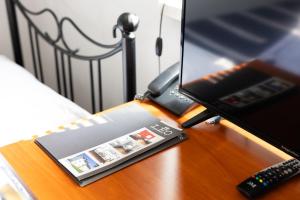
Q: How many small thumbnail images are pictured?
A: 4